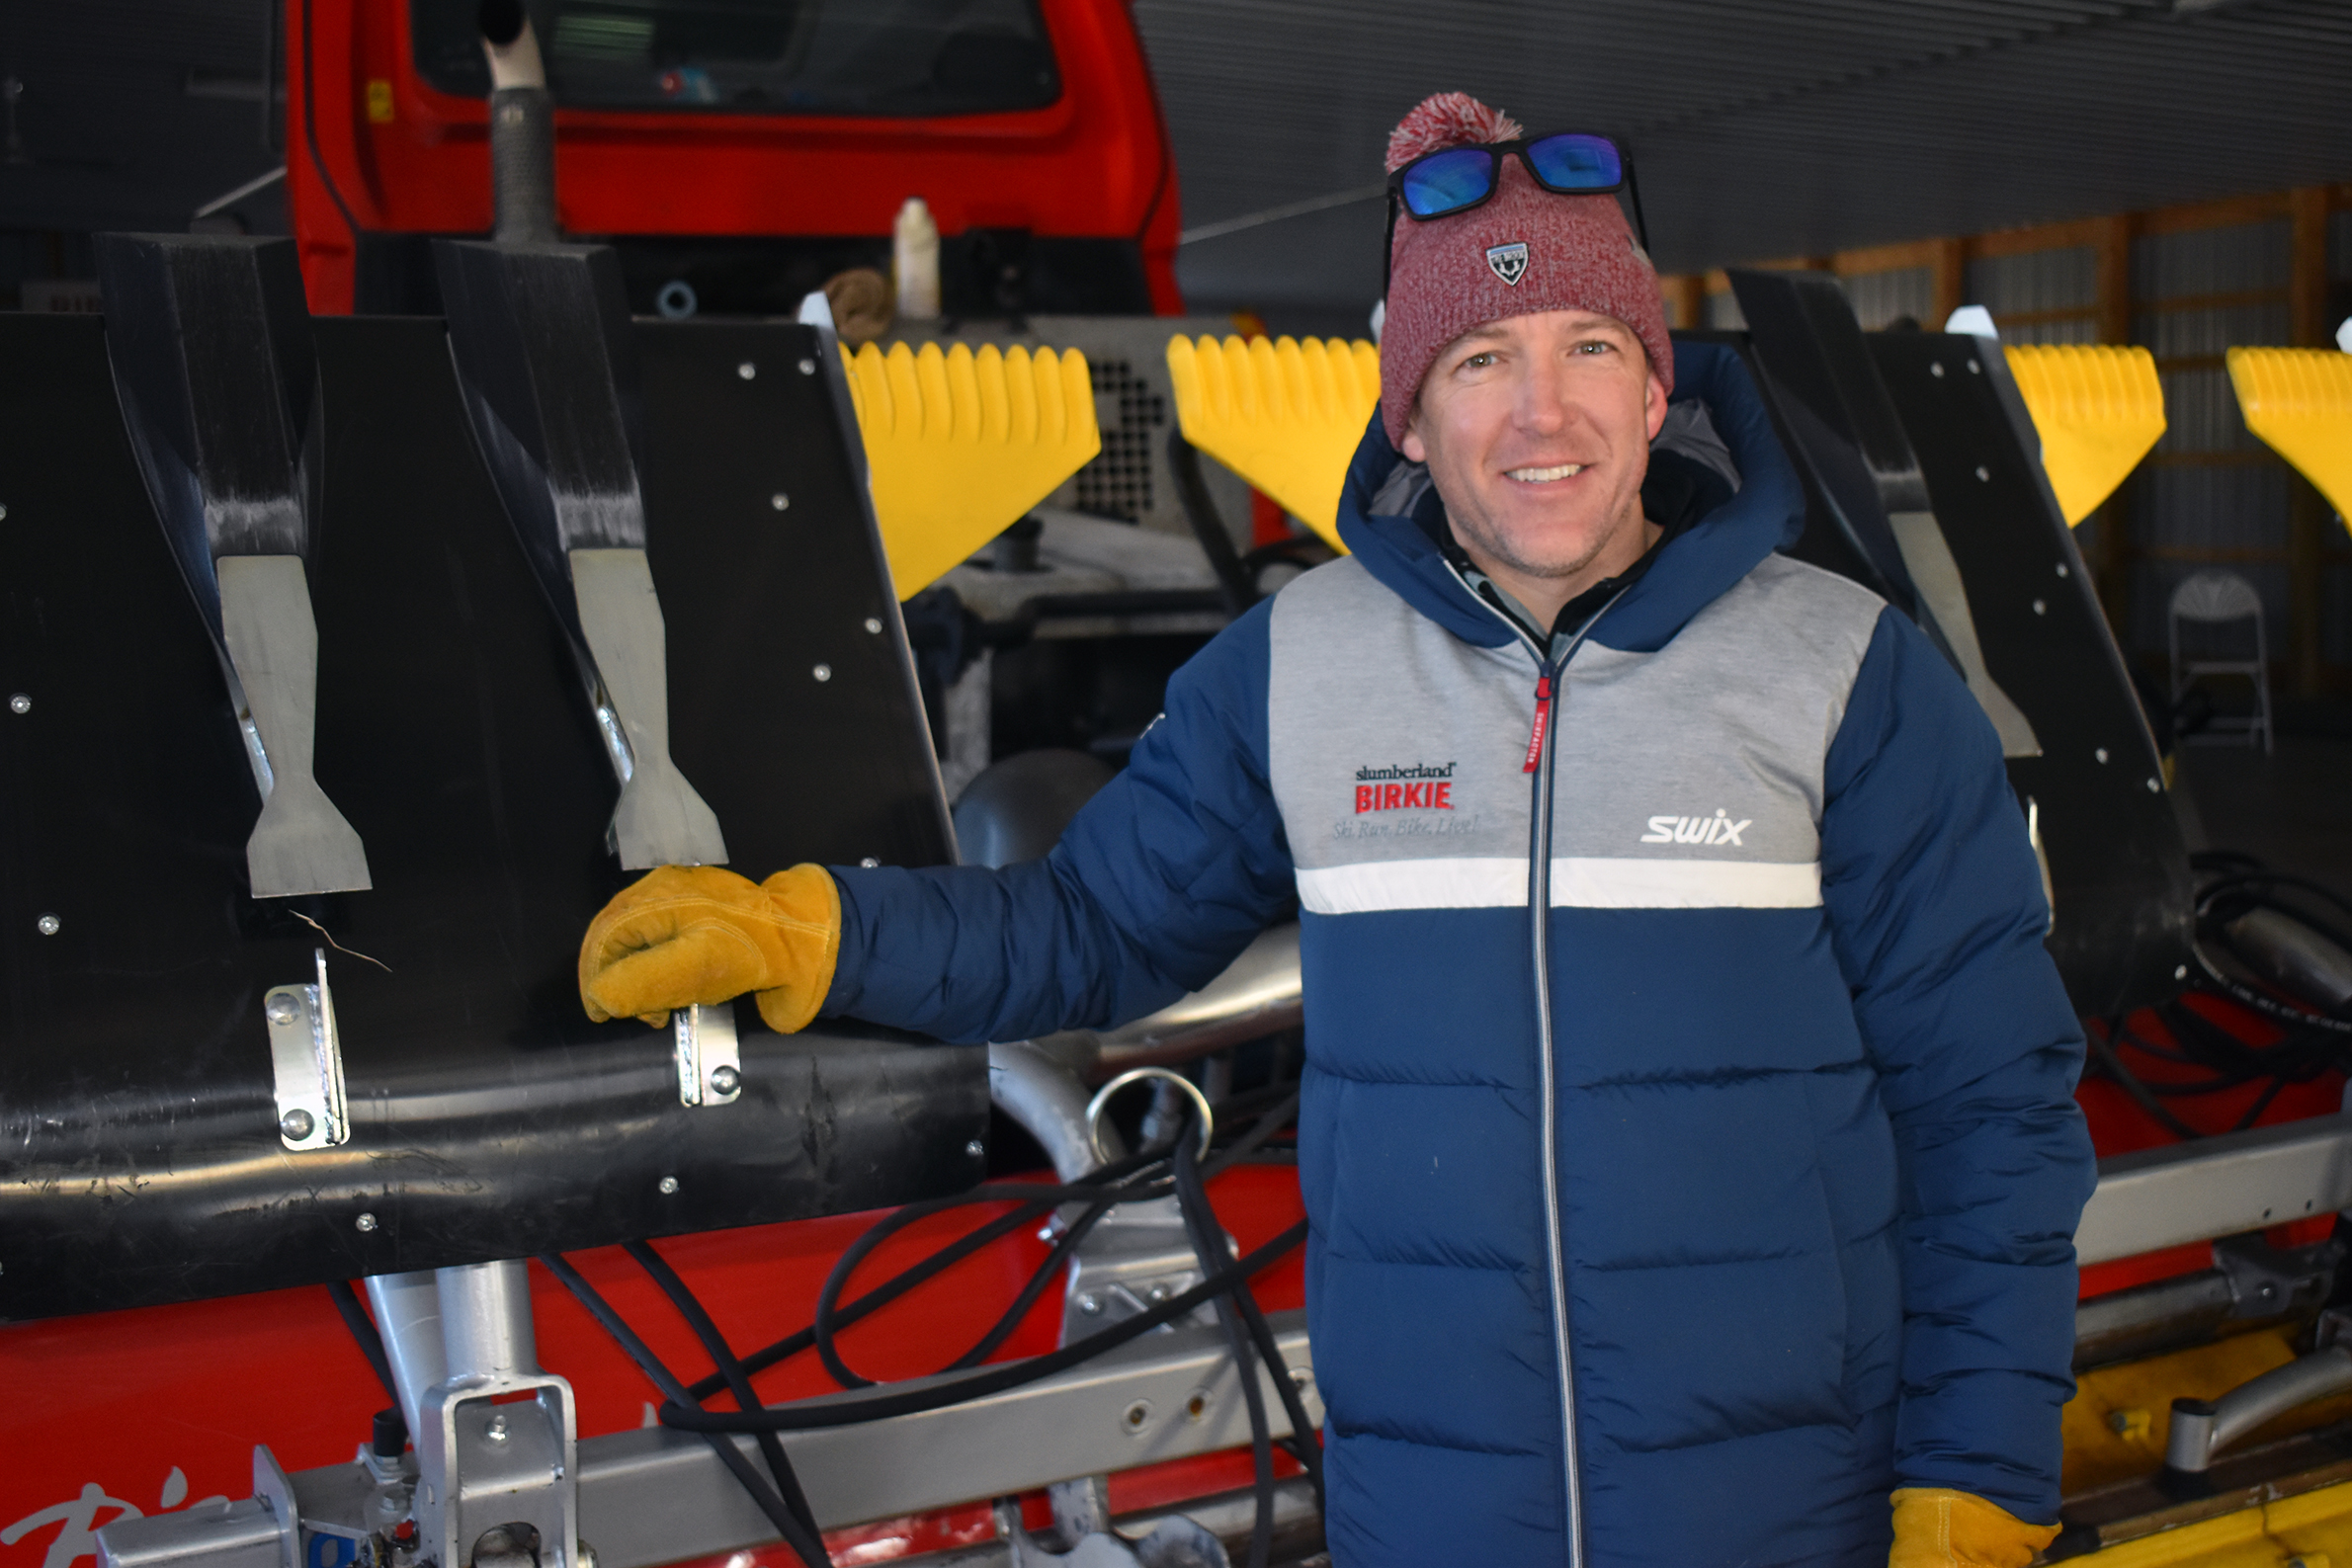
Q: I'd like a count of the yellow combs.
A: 4